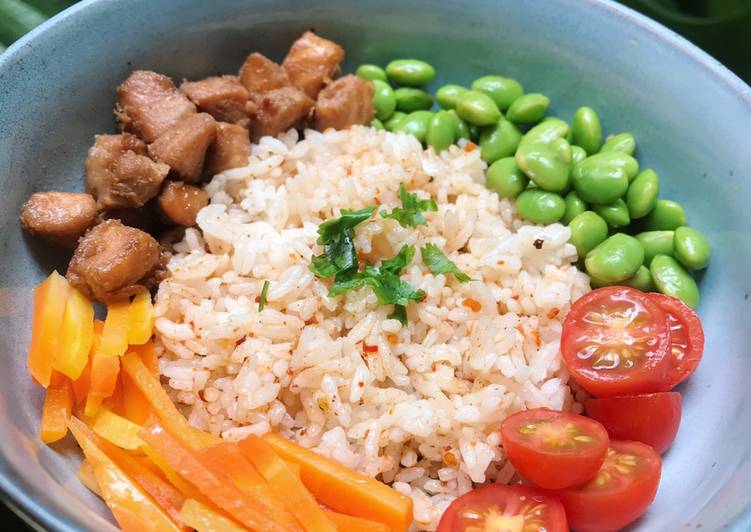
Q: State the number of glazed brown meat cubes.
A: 12